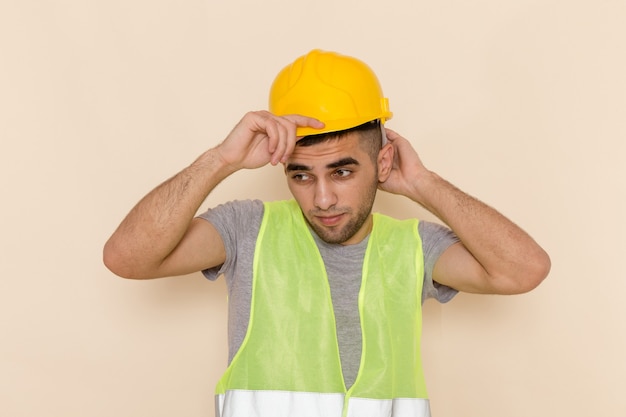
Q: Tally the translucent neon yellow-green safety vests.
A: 1